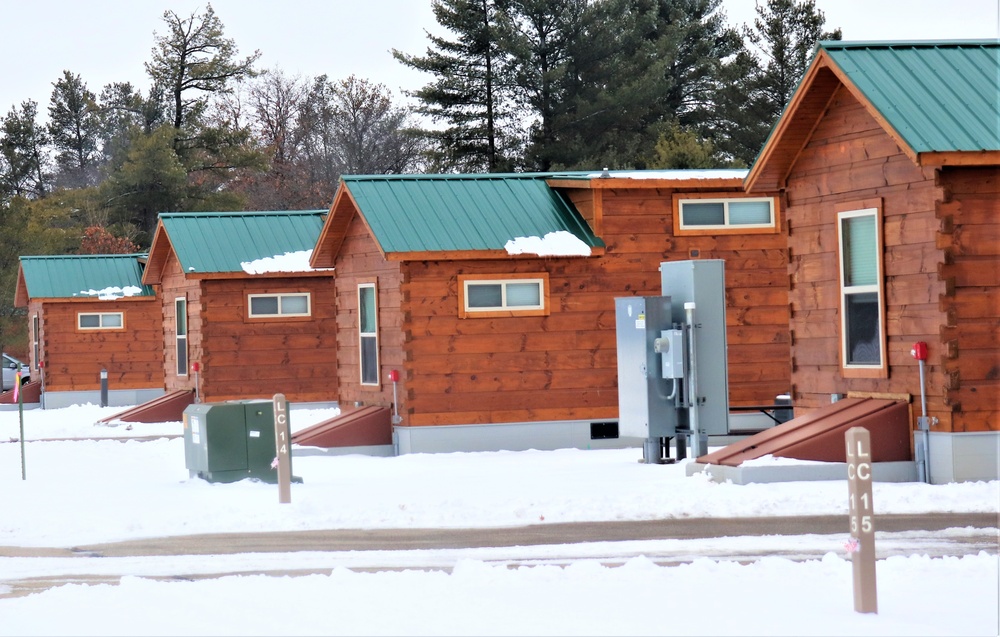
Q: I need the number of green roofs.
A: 4